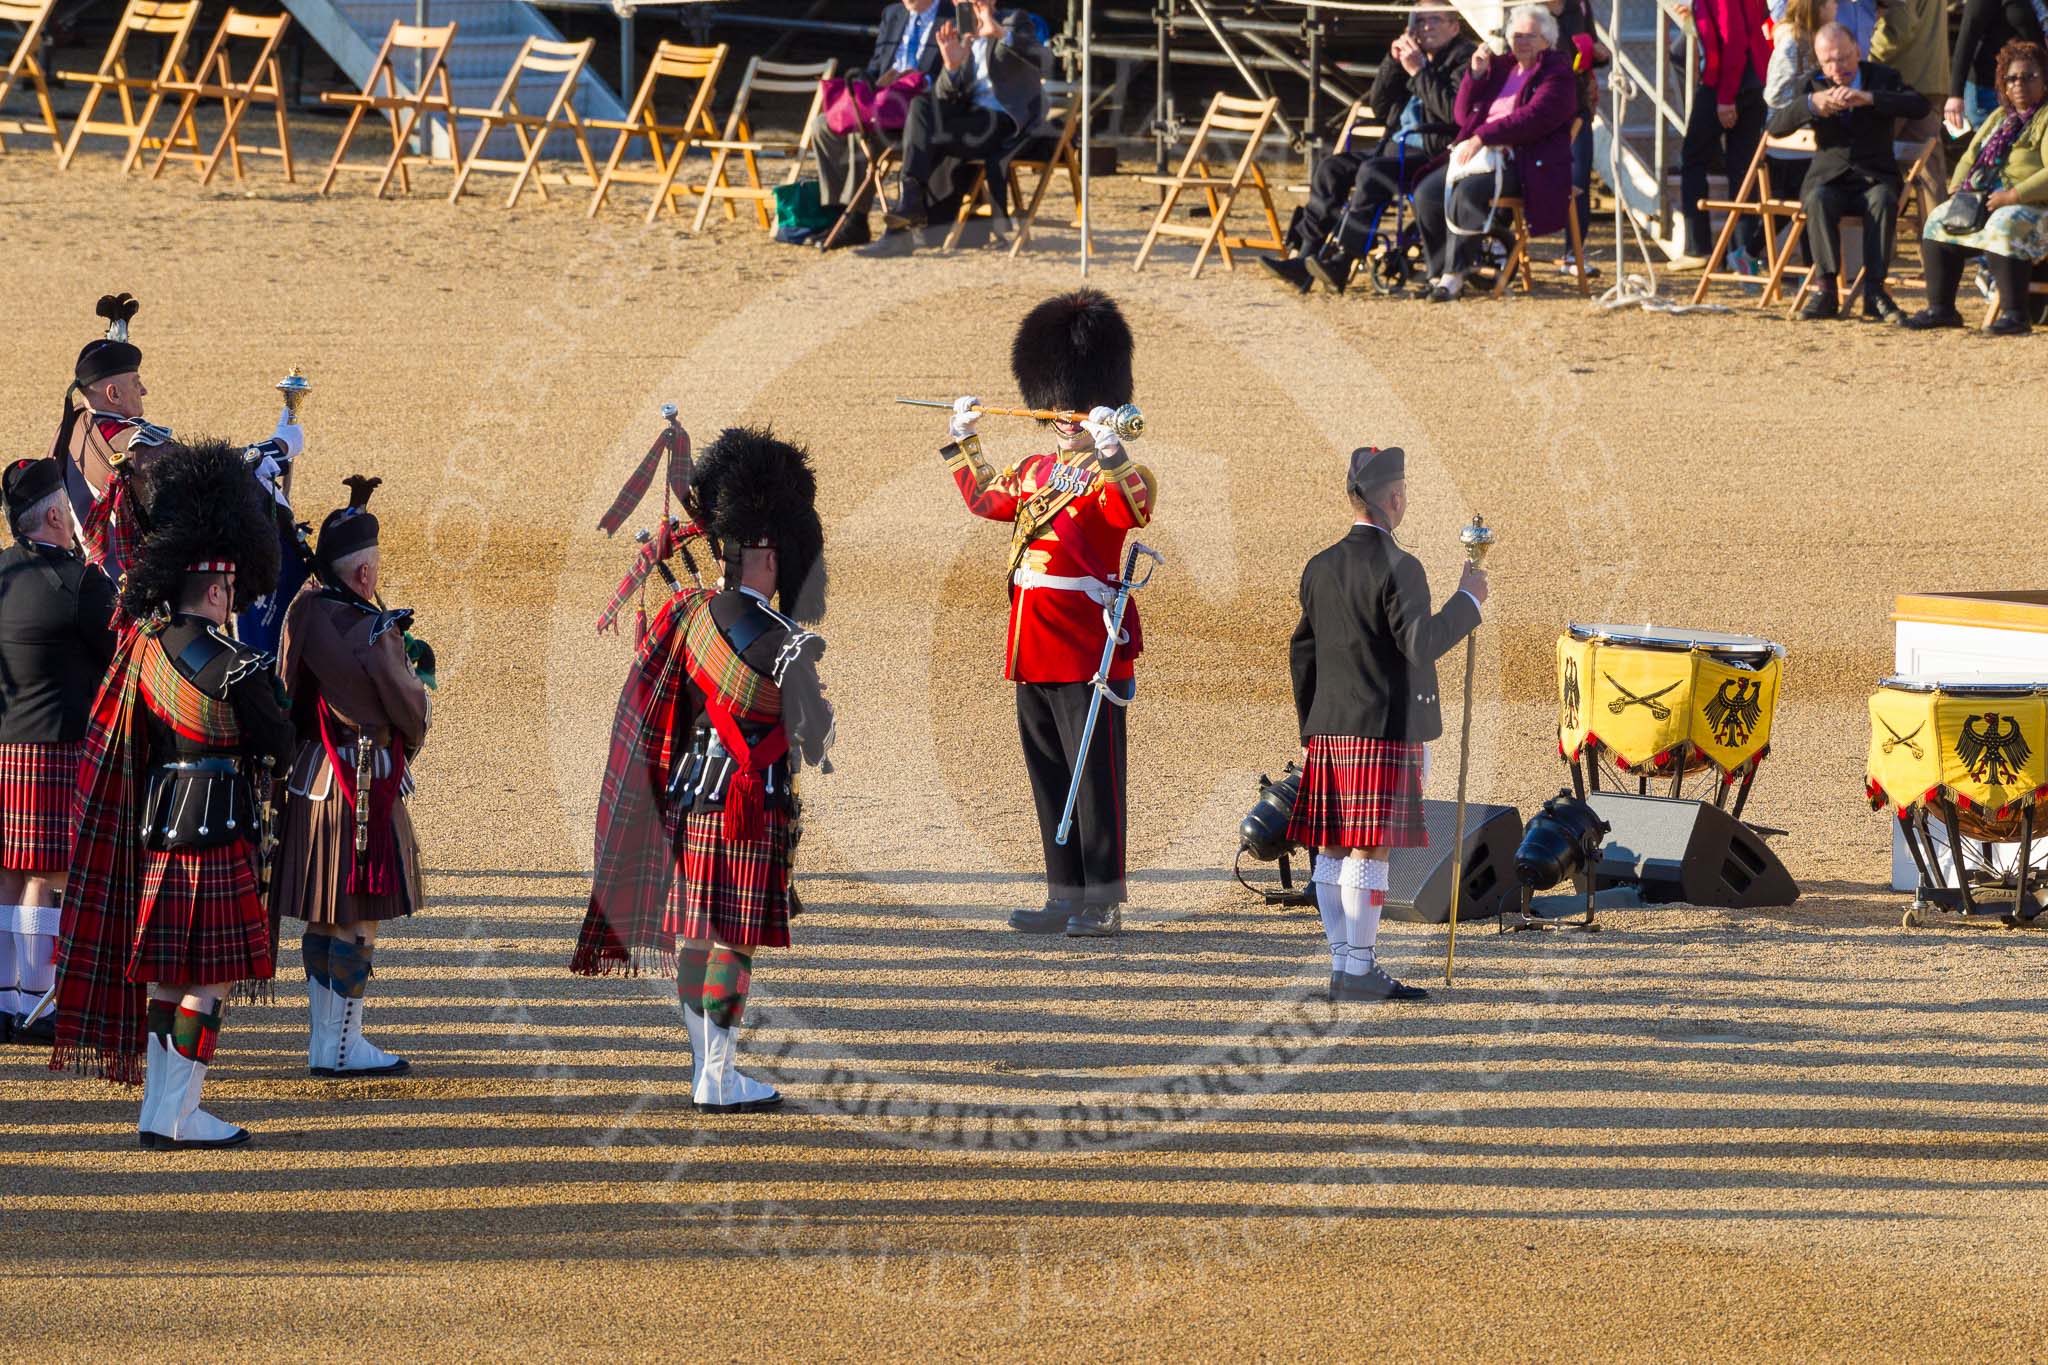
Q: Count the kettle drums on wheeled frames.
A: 2